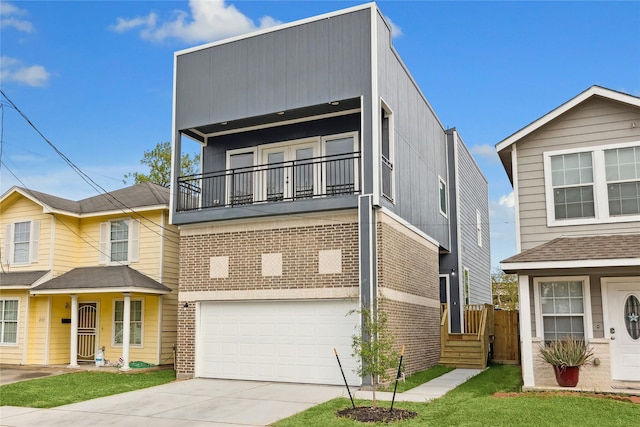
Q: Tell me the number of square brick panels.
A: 3